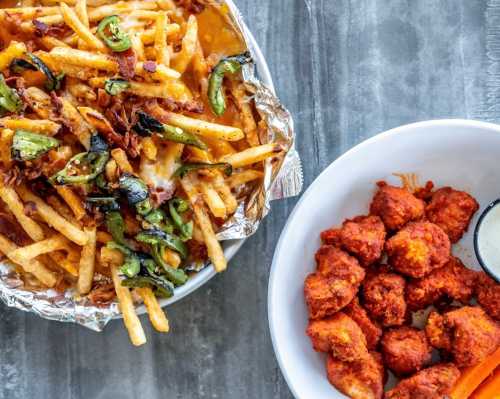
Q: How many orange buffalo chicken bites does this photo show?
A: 14